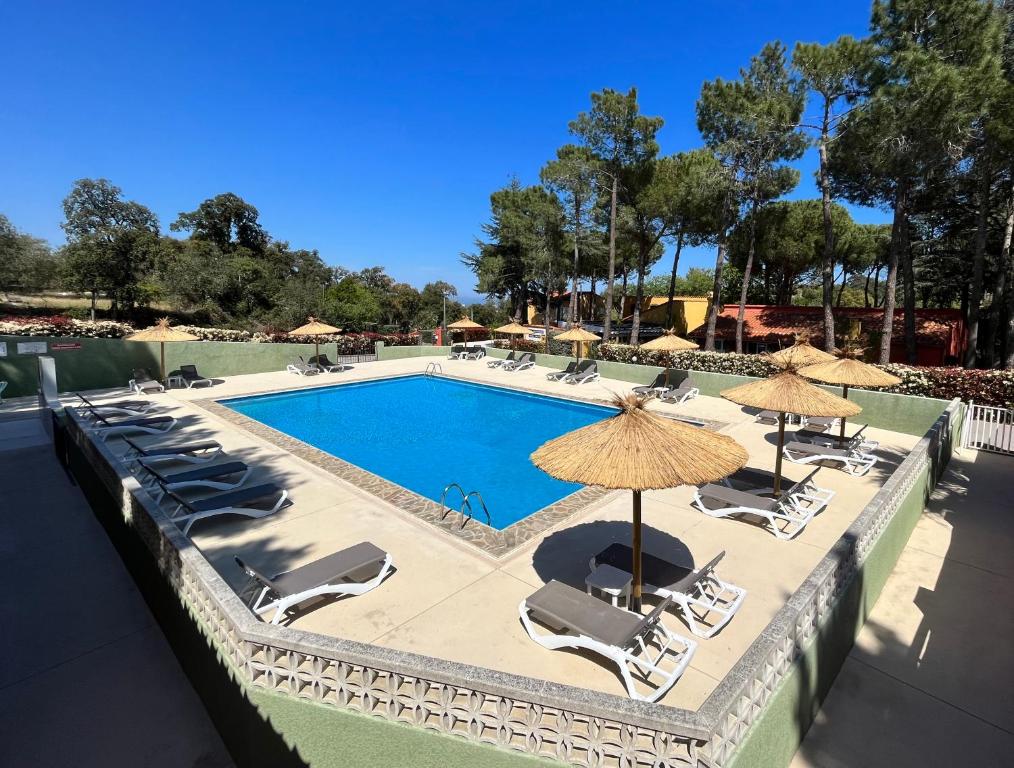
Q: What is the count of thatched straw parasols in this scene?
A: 10